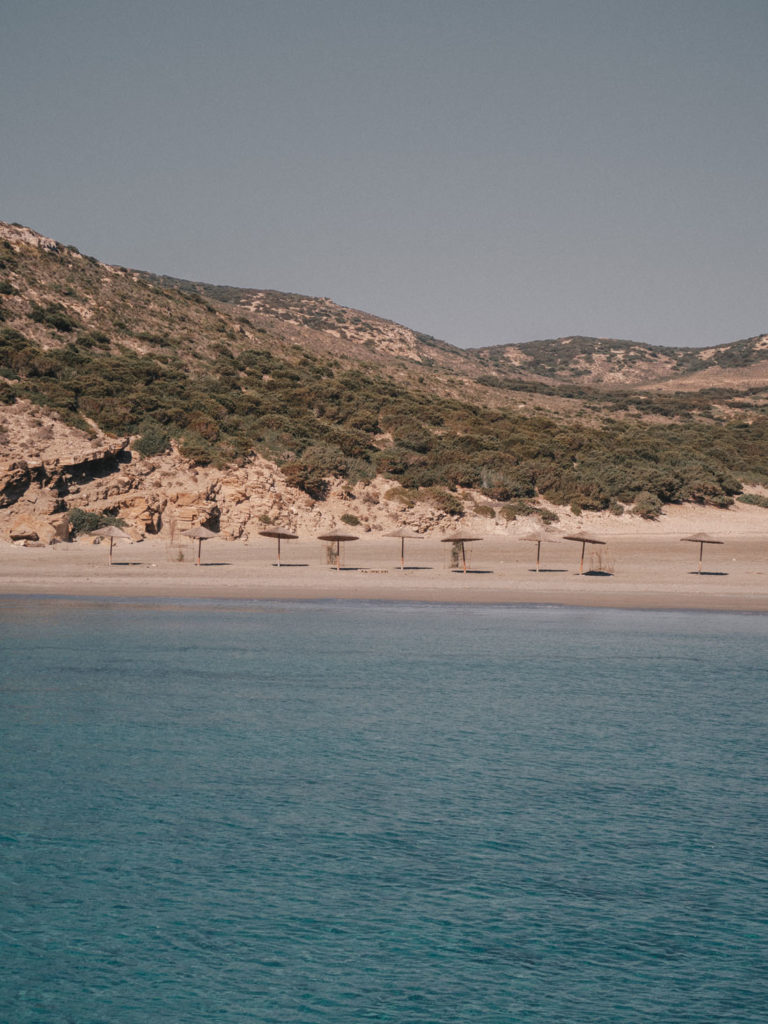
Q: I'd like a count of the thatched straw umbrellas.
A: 9